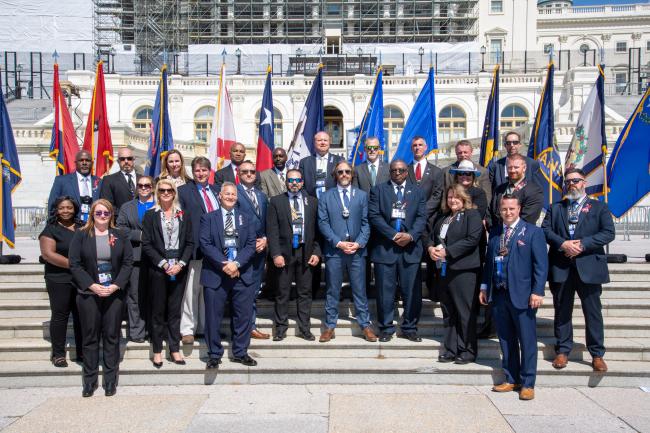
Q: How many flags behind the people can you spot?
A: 13